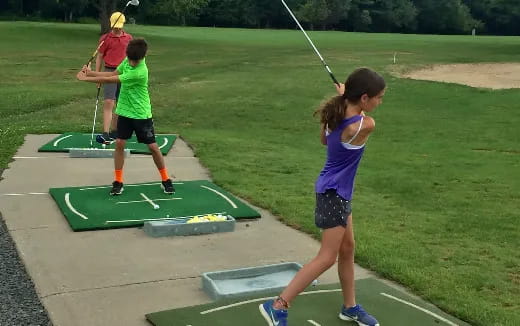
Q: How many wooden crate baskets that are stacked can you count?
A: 0